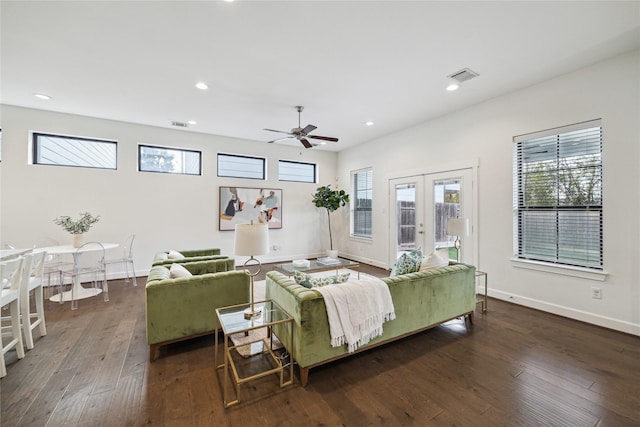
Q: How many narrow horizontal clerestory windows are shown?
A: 4